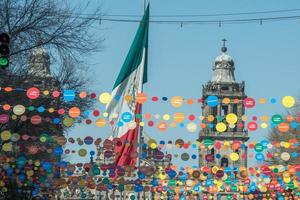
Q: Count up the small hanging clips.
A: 4